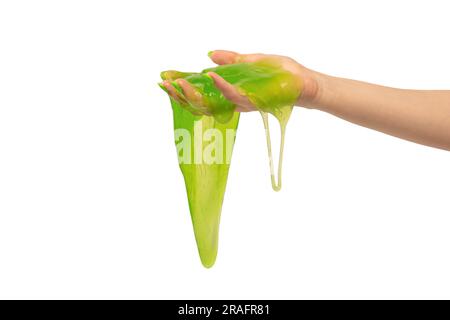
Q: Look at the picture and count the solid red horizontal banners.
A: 0